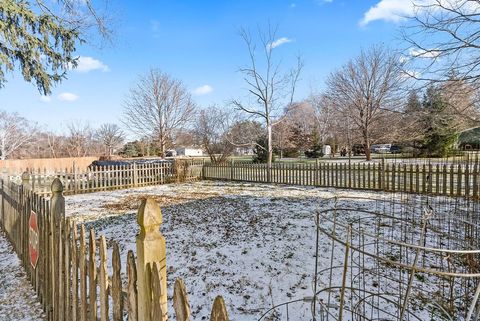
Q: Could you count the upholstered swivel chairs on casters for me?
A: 0